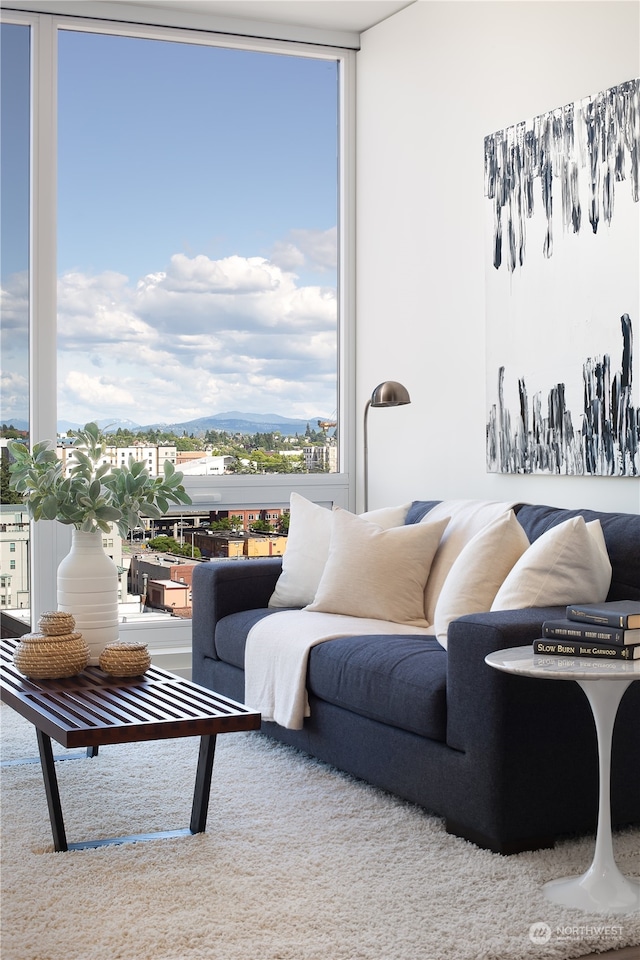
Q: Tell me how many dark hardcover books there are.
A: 3